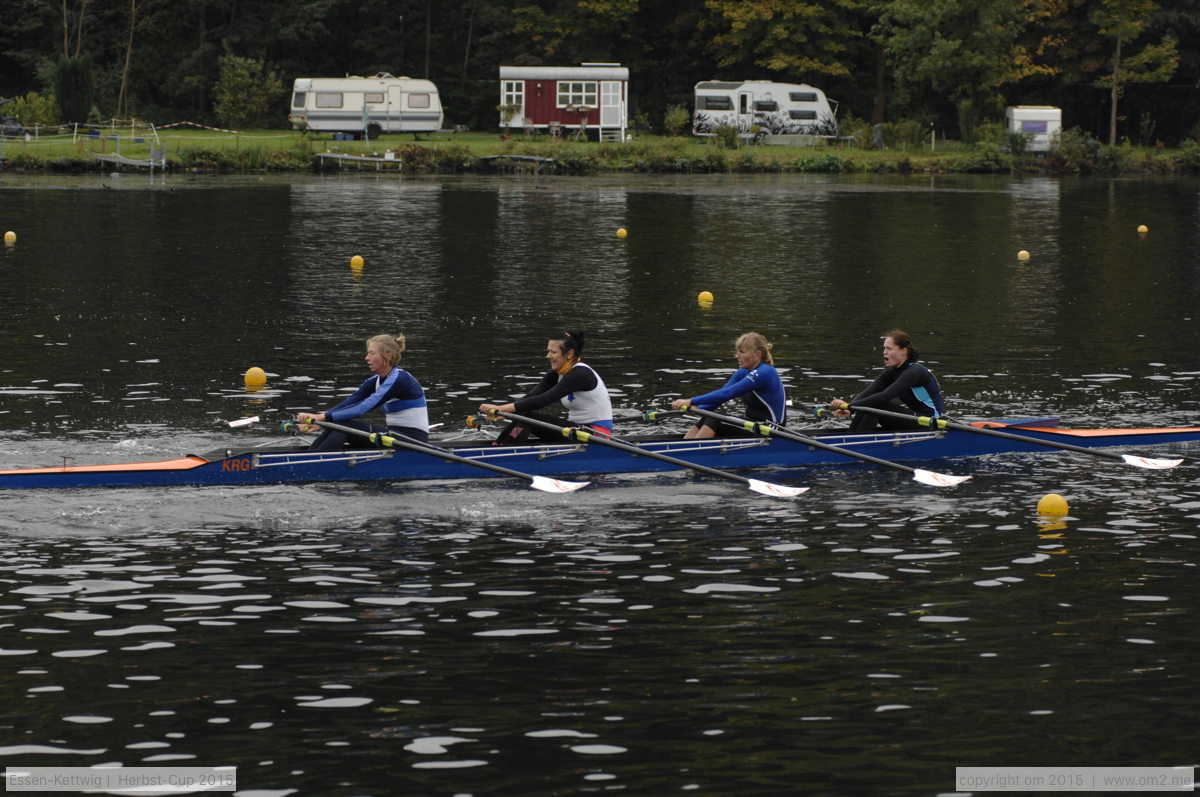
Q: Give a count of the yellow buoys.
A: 8